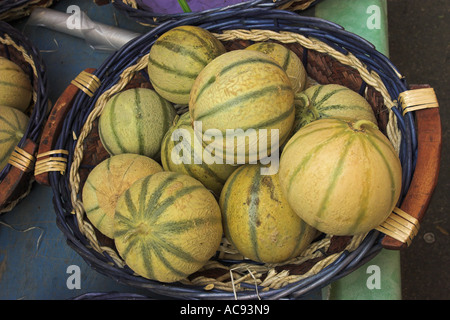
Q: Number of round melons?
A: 12